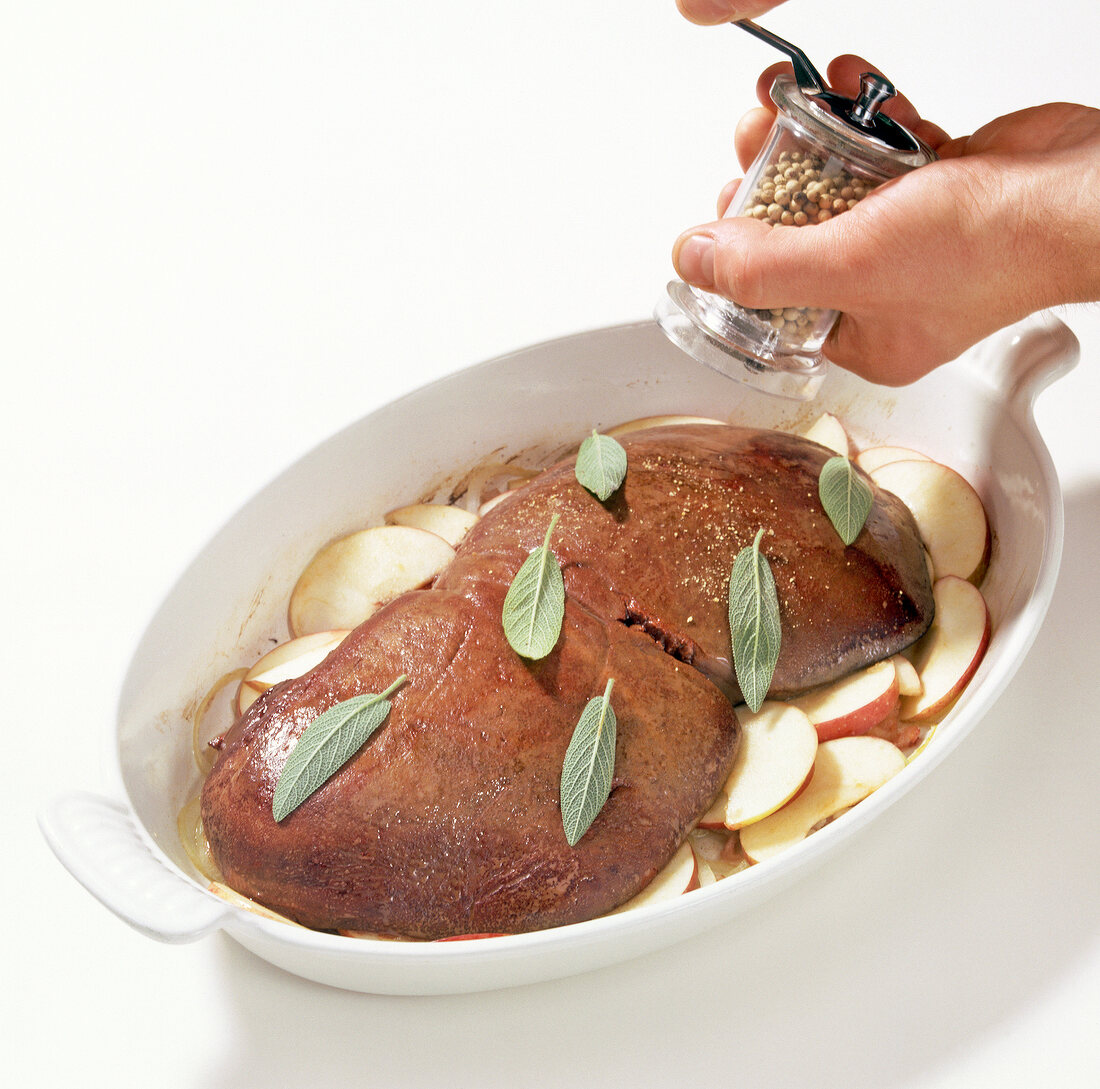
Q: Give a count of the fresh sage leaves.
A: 6